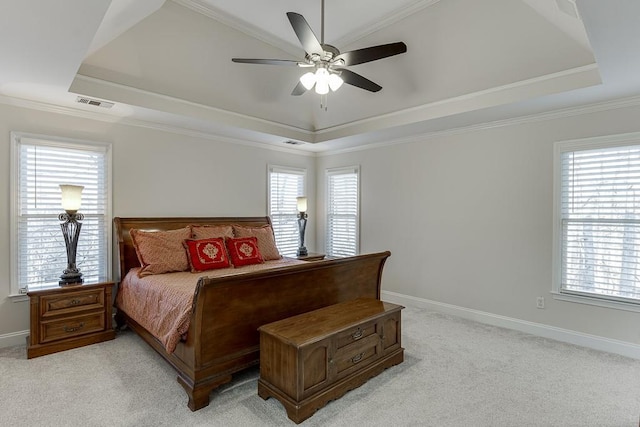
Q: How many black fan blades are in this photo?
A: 5